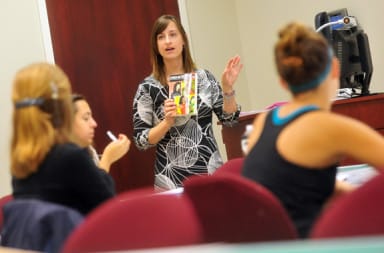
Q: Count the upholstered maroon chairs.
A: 5